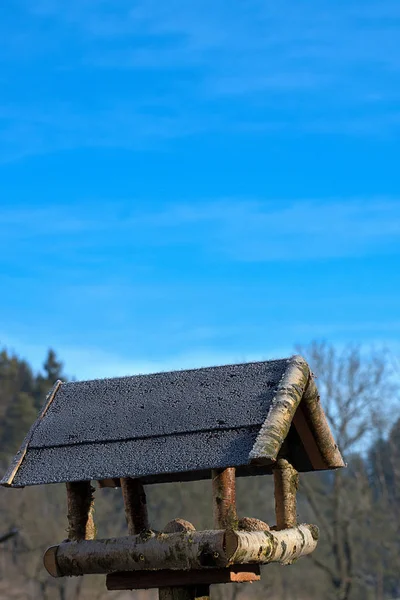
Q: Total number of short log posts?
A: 4